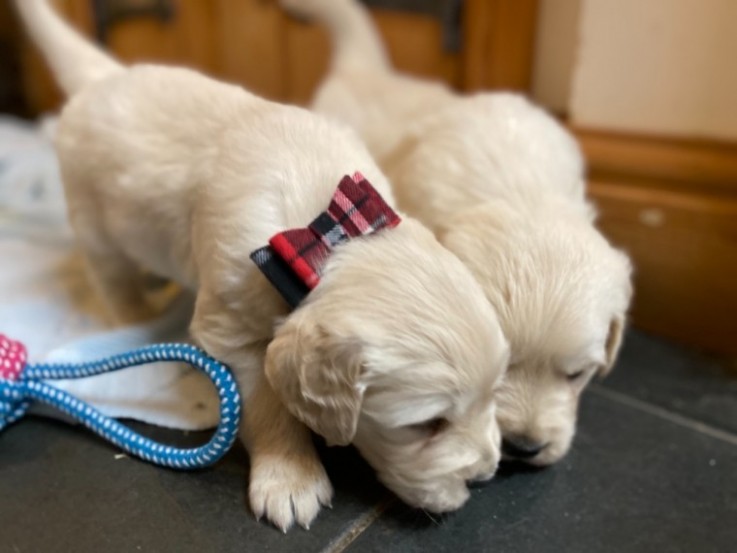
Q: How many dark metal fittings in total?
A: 2